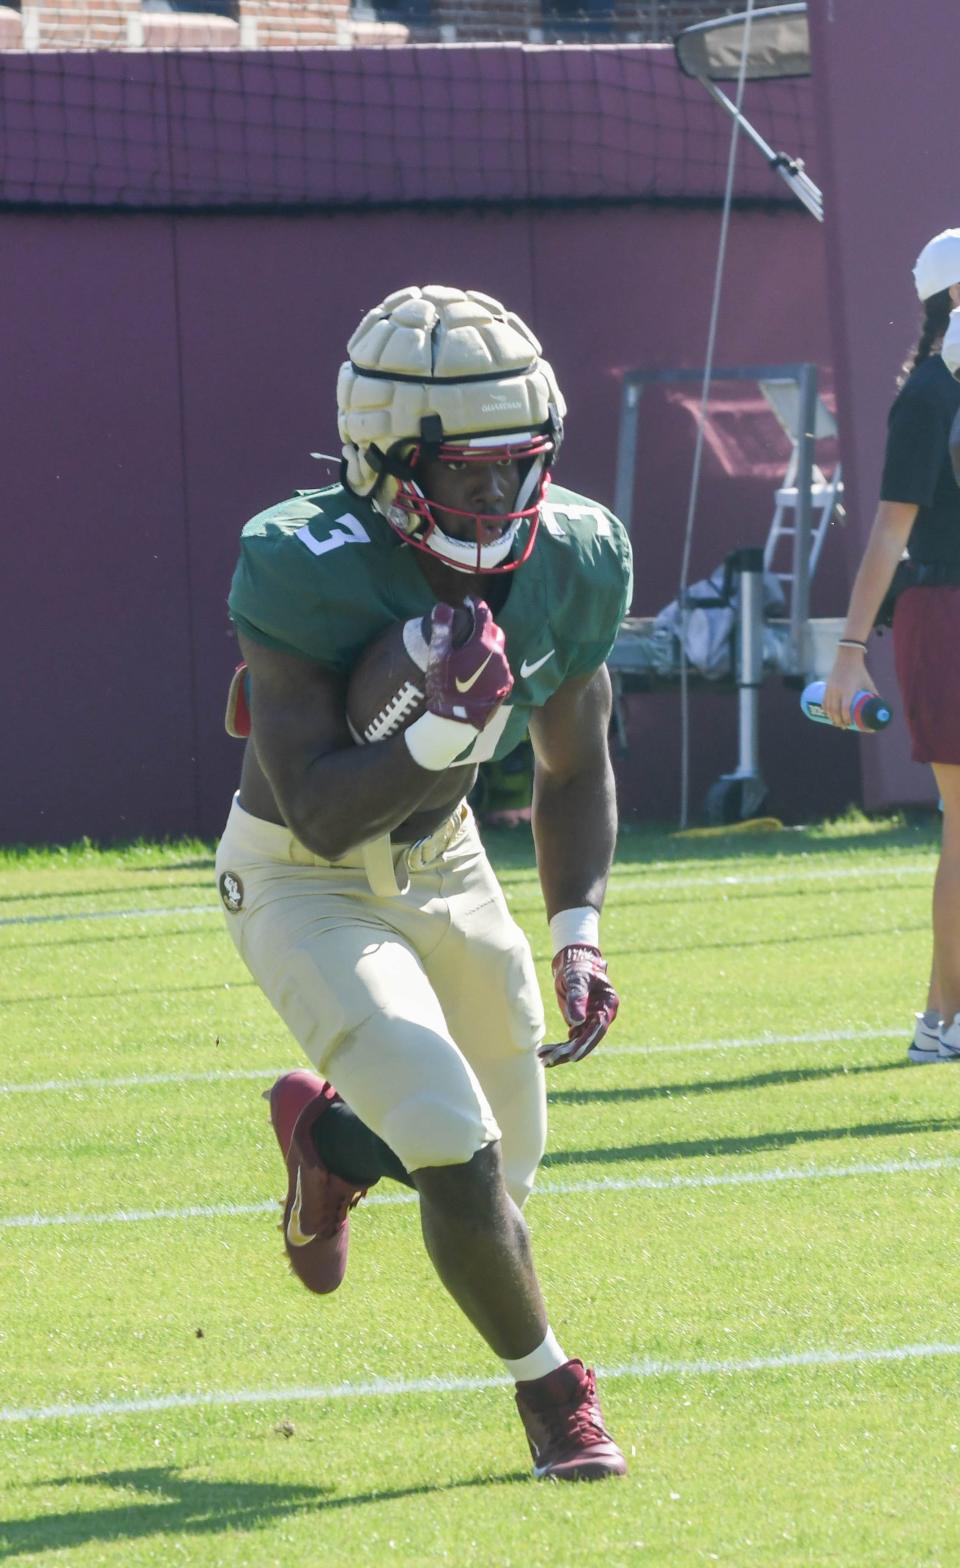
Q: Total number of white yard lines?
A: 4